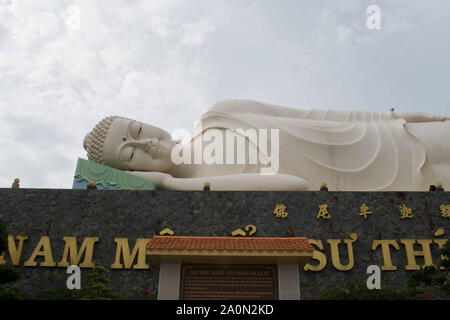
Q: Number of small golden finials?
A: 5